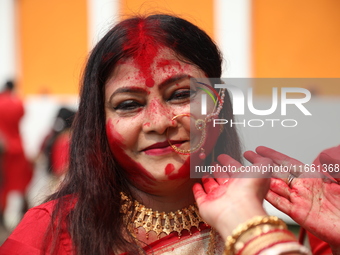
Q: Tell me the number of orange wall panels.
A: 3